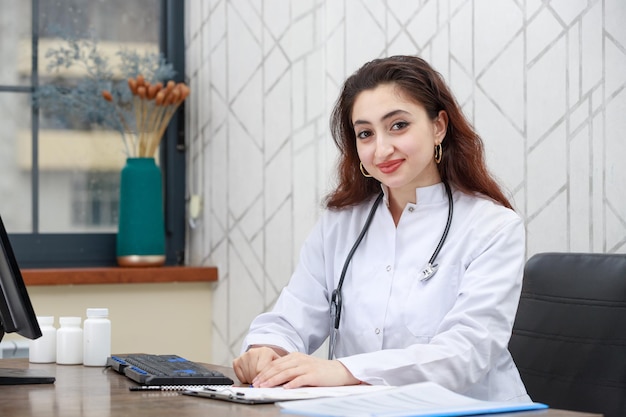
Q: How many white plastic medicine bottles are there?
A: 3